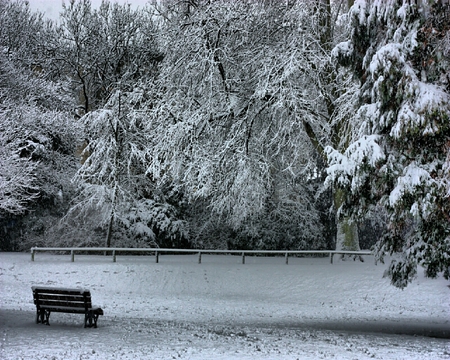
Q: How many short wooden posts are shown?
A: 8